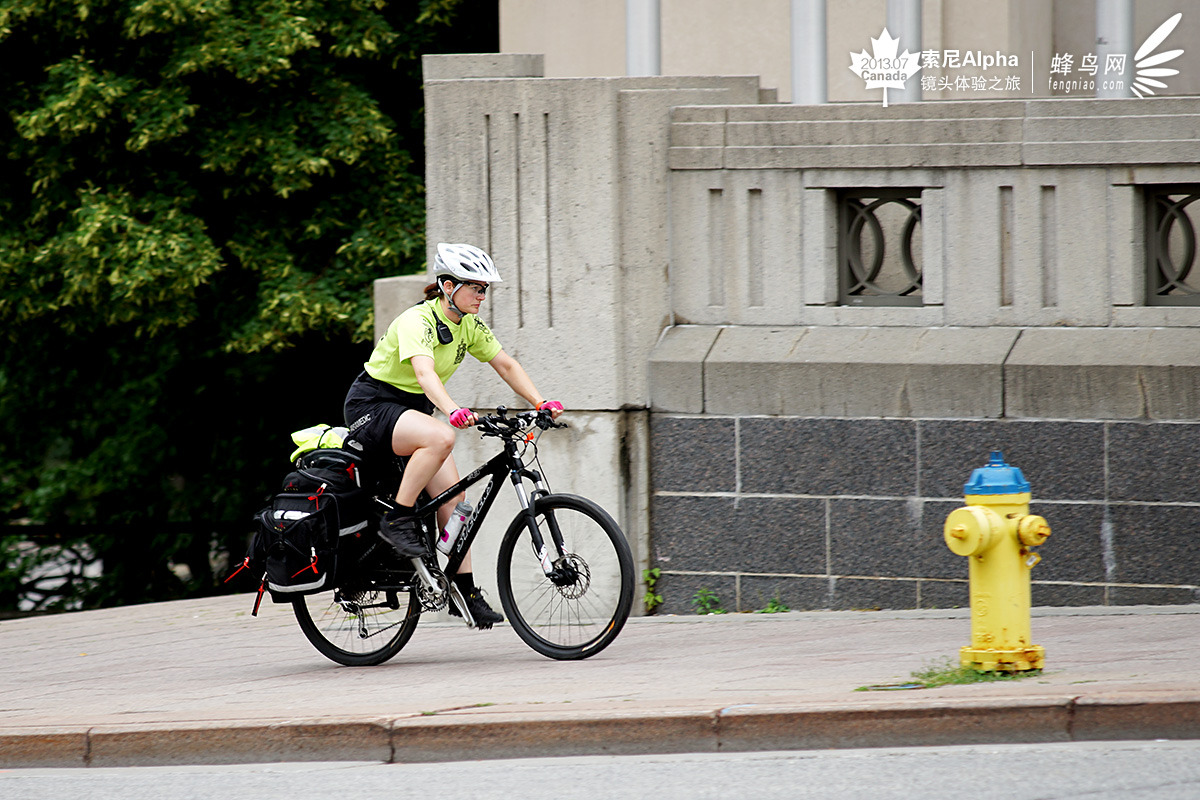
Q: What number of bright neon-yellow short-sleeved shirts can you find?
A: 1